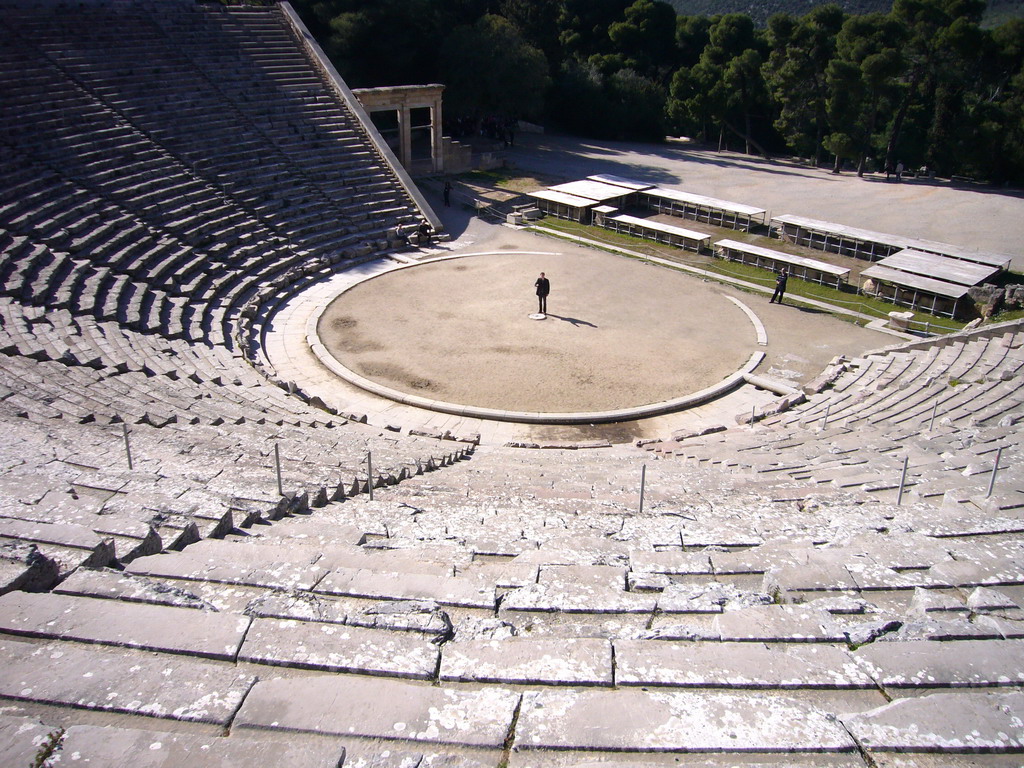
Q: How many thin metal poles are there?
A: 9